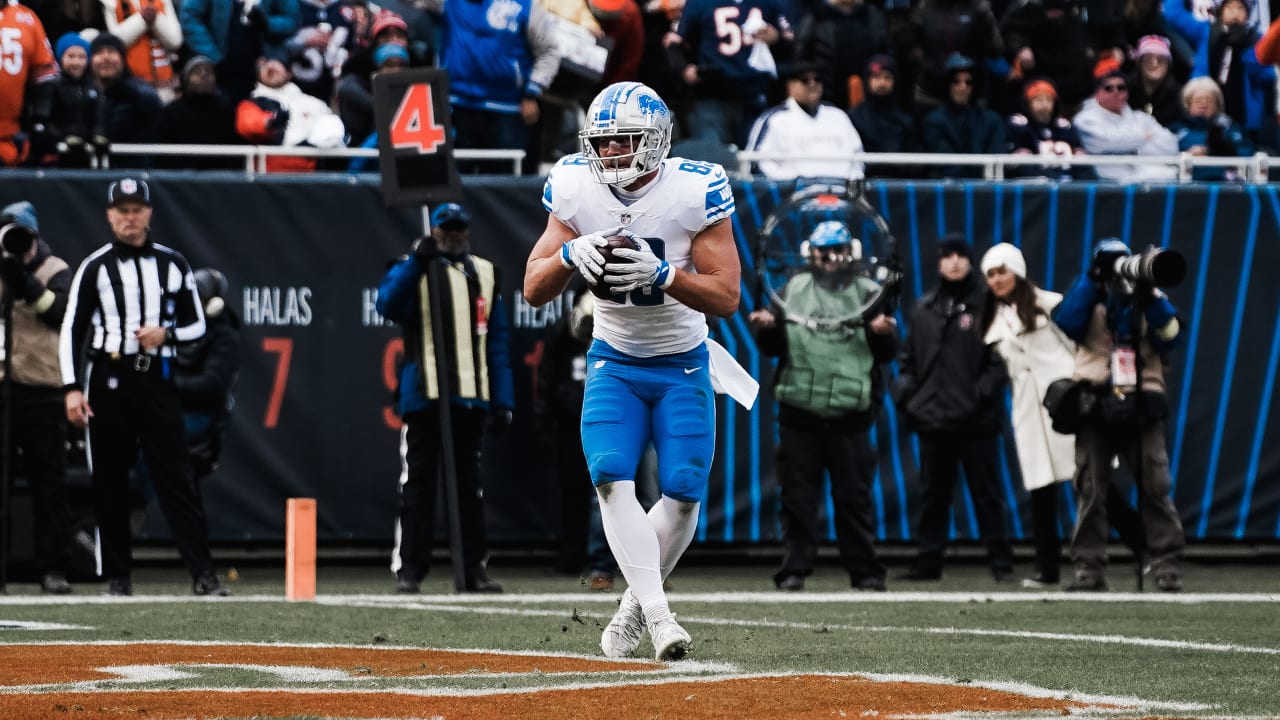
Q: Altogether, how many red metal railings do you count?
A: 0